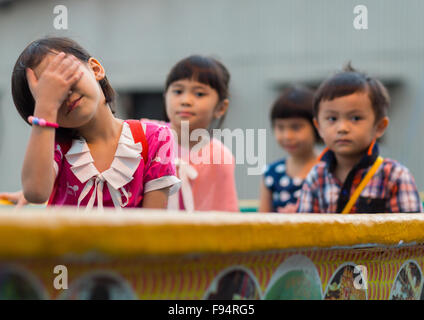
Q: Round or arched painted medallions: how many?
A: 6